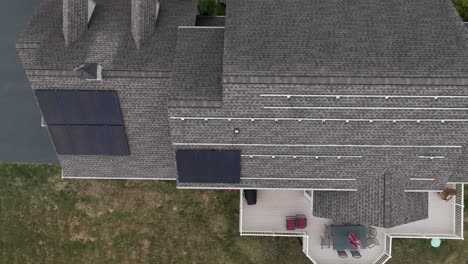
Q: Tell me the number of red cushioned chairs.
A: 2